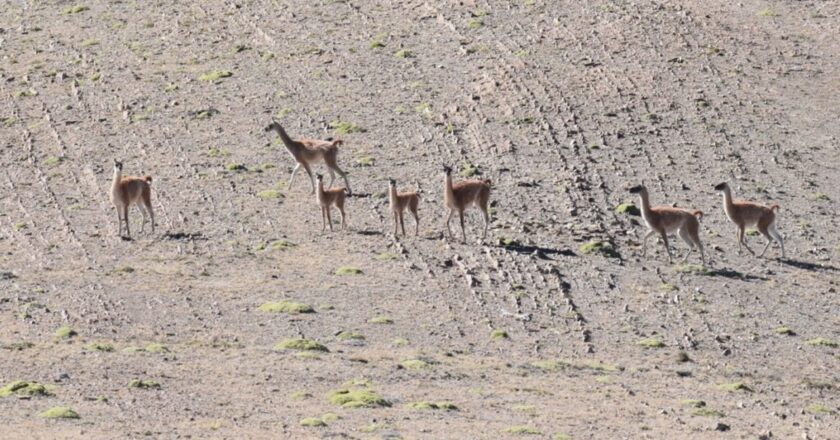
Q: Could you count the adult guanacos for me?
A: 5